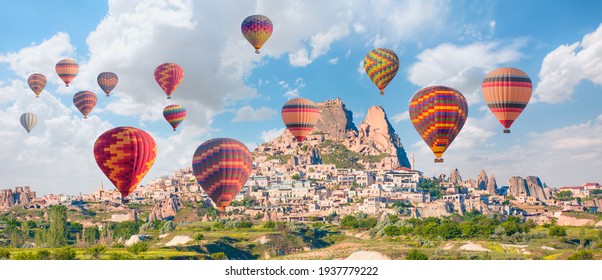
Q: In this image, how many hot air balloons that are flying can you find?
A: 14